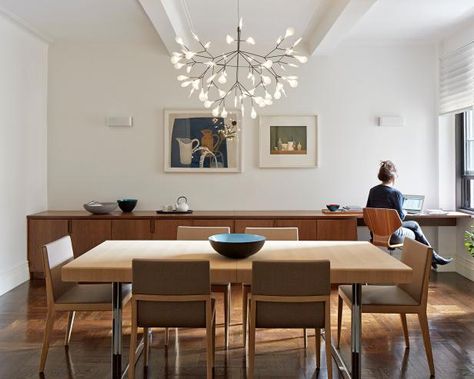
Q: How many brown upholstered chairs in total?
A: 6